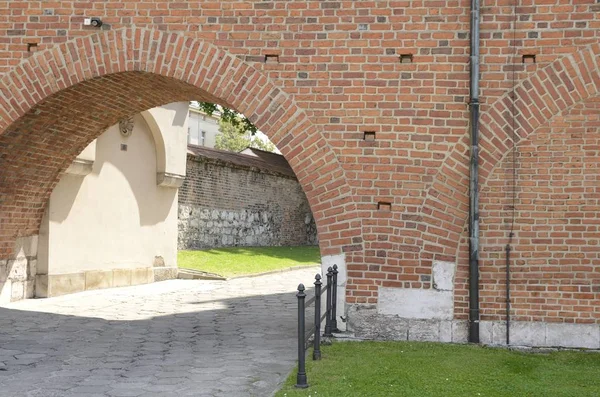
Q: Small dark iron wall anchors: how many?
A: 6